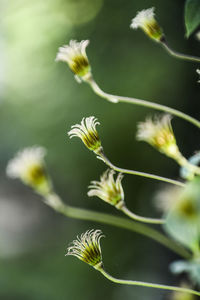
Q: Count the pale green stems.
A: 7